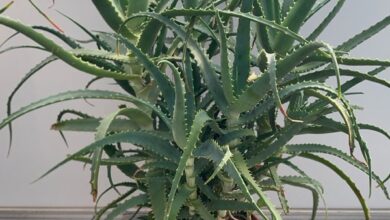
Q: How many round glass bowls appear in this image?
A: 0